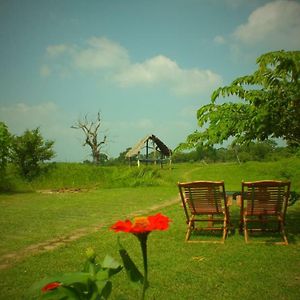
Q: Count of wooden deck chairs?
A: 2